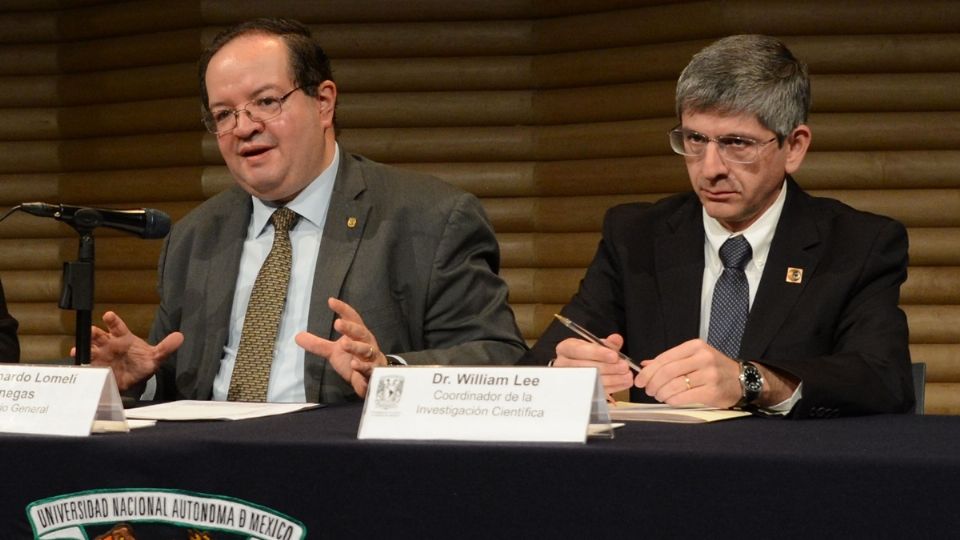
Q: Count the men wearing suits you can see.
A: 2